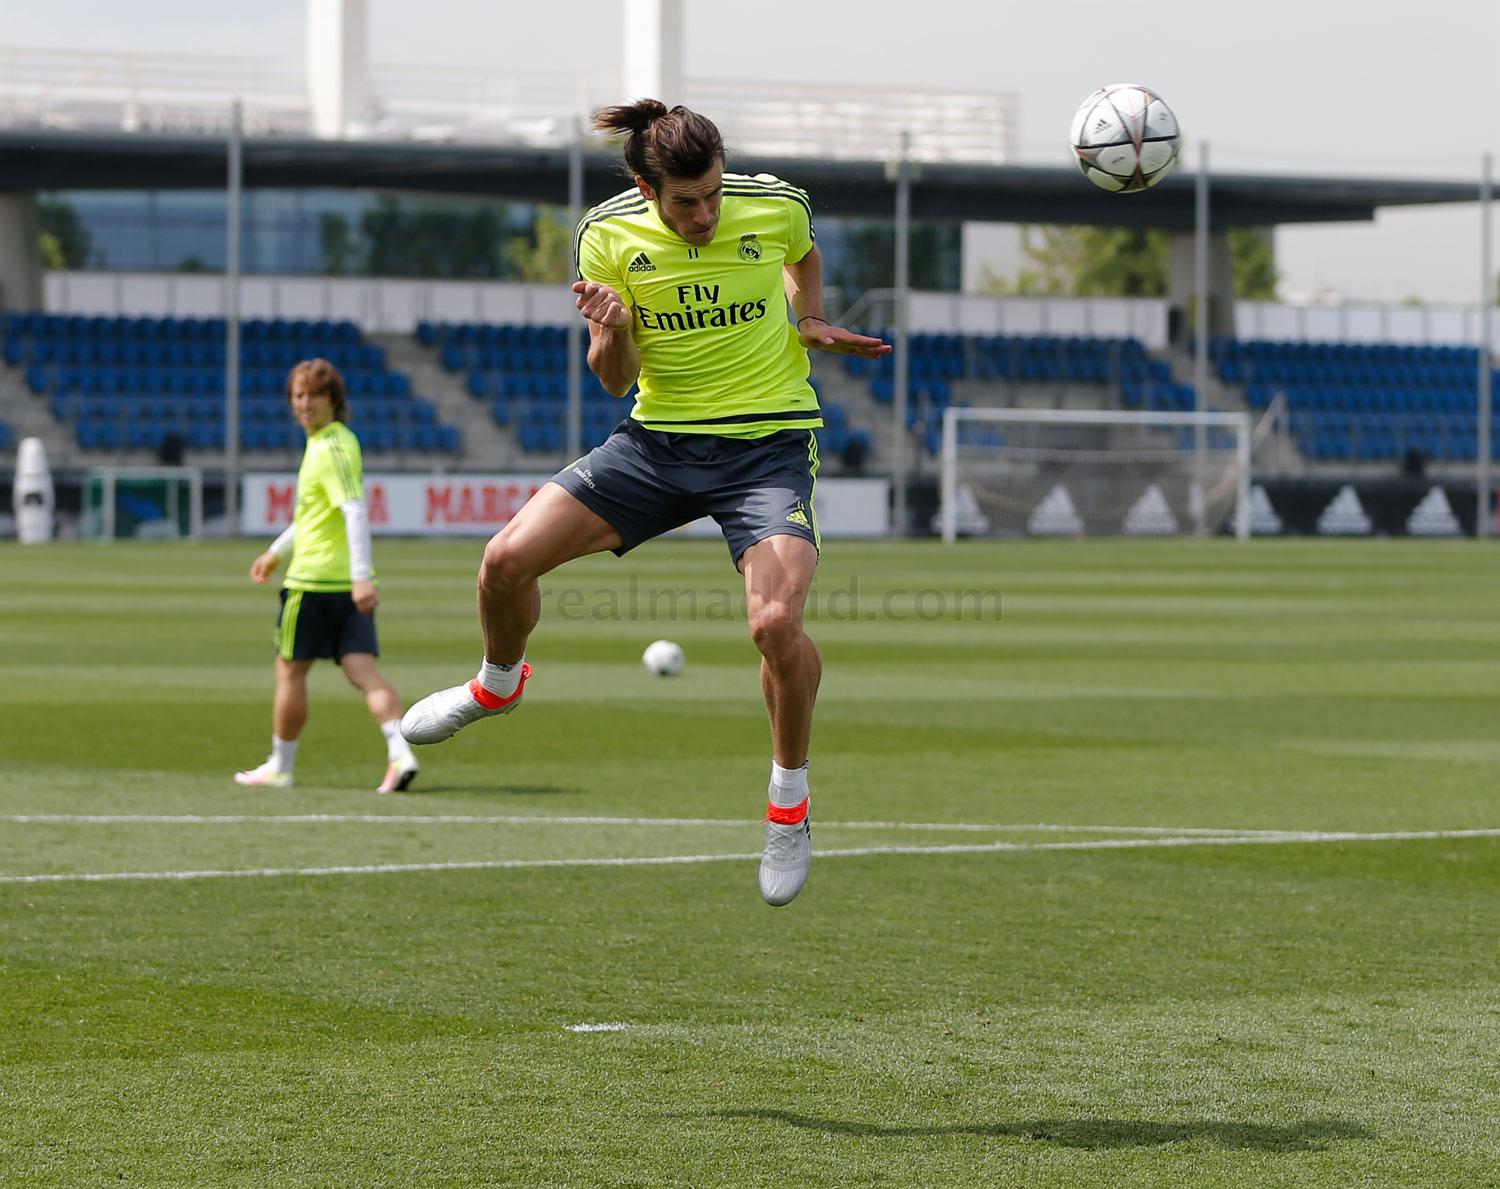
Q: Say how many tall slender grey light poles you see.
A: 5